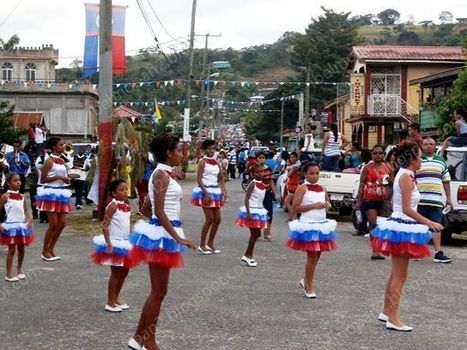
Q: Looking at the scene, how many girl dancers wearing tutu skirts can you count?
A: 8